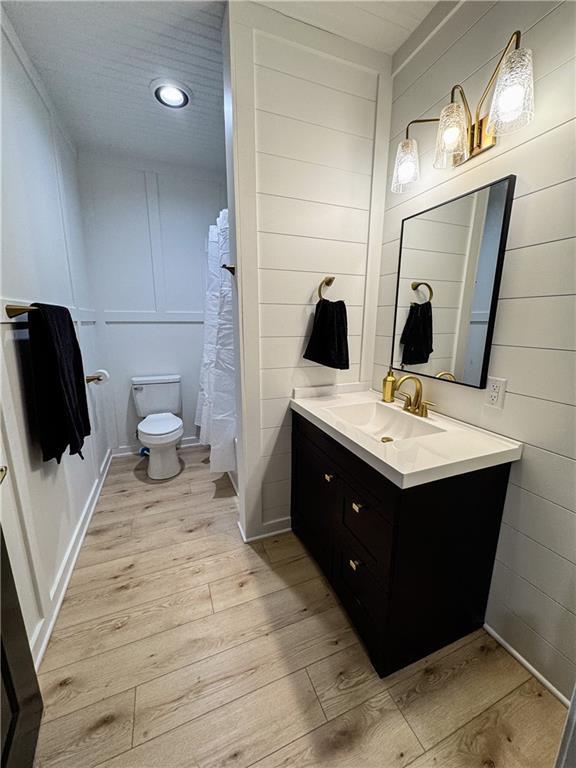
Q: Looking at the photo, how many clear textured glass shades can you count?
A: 3